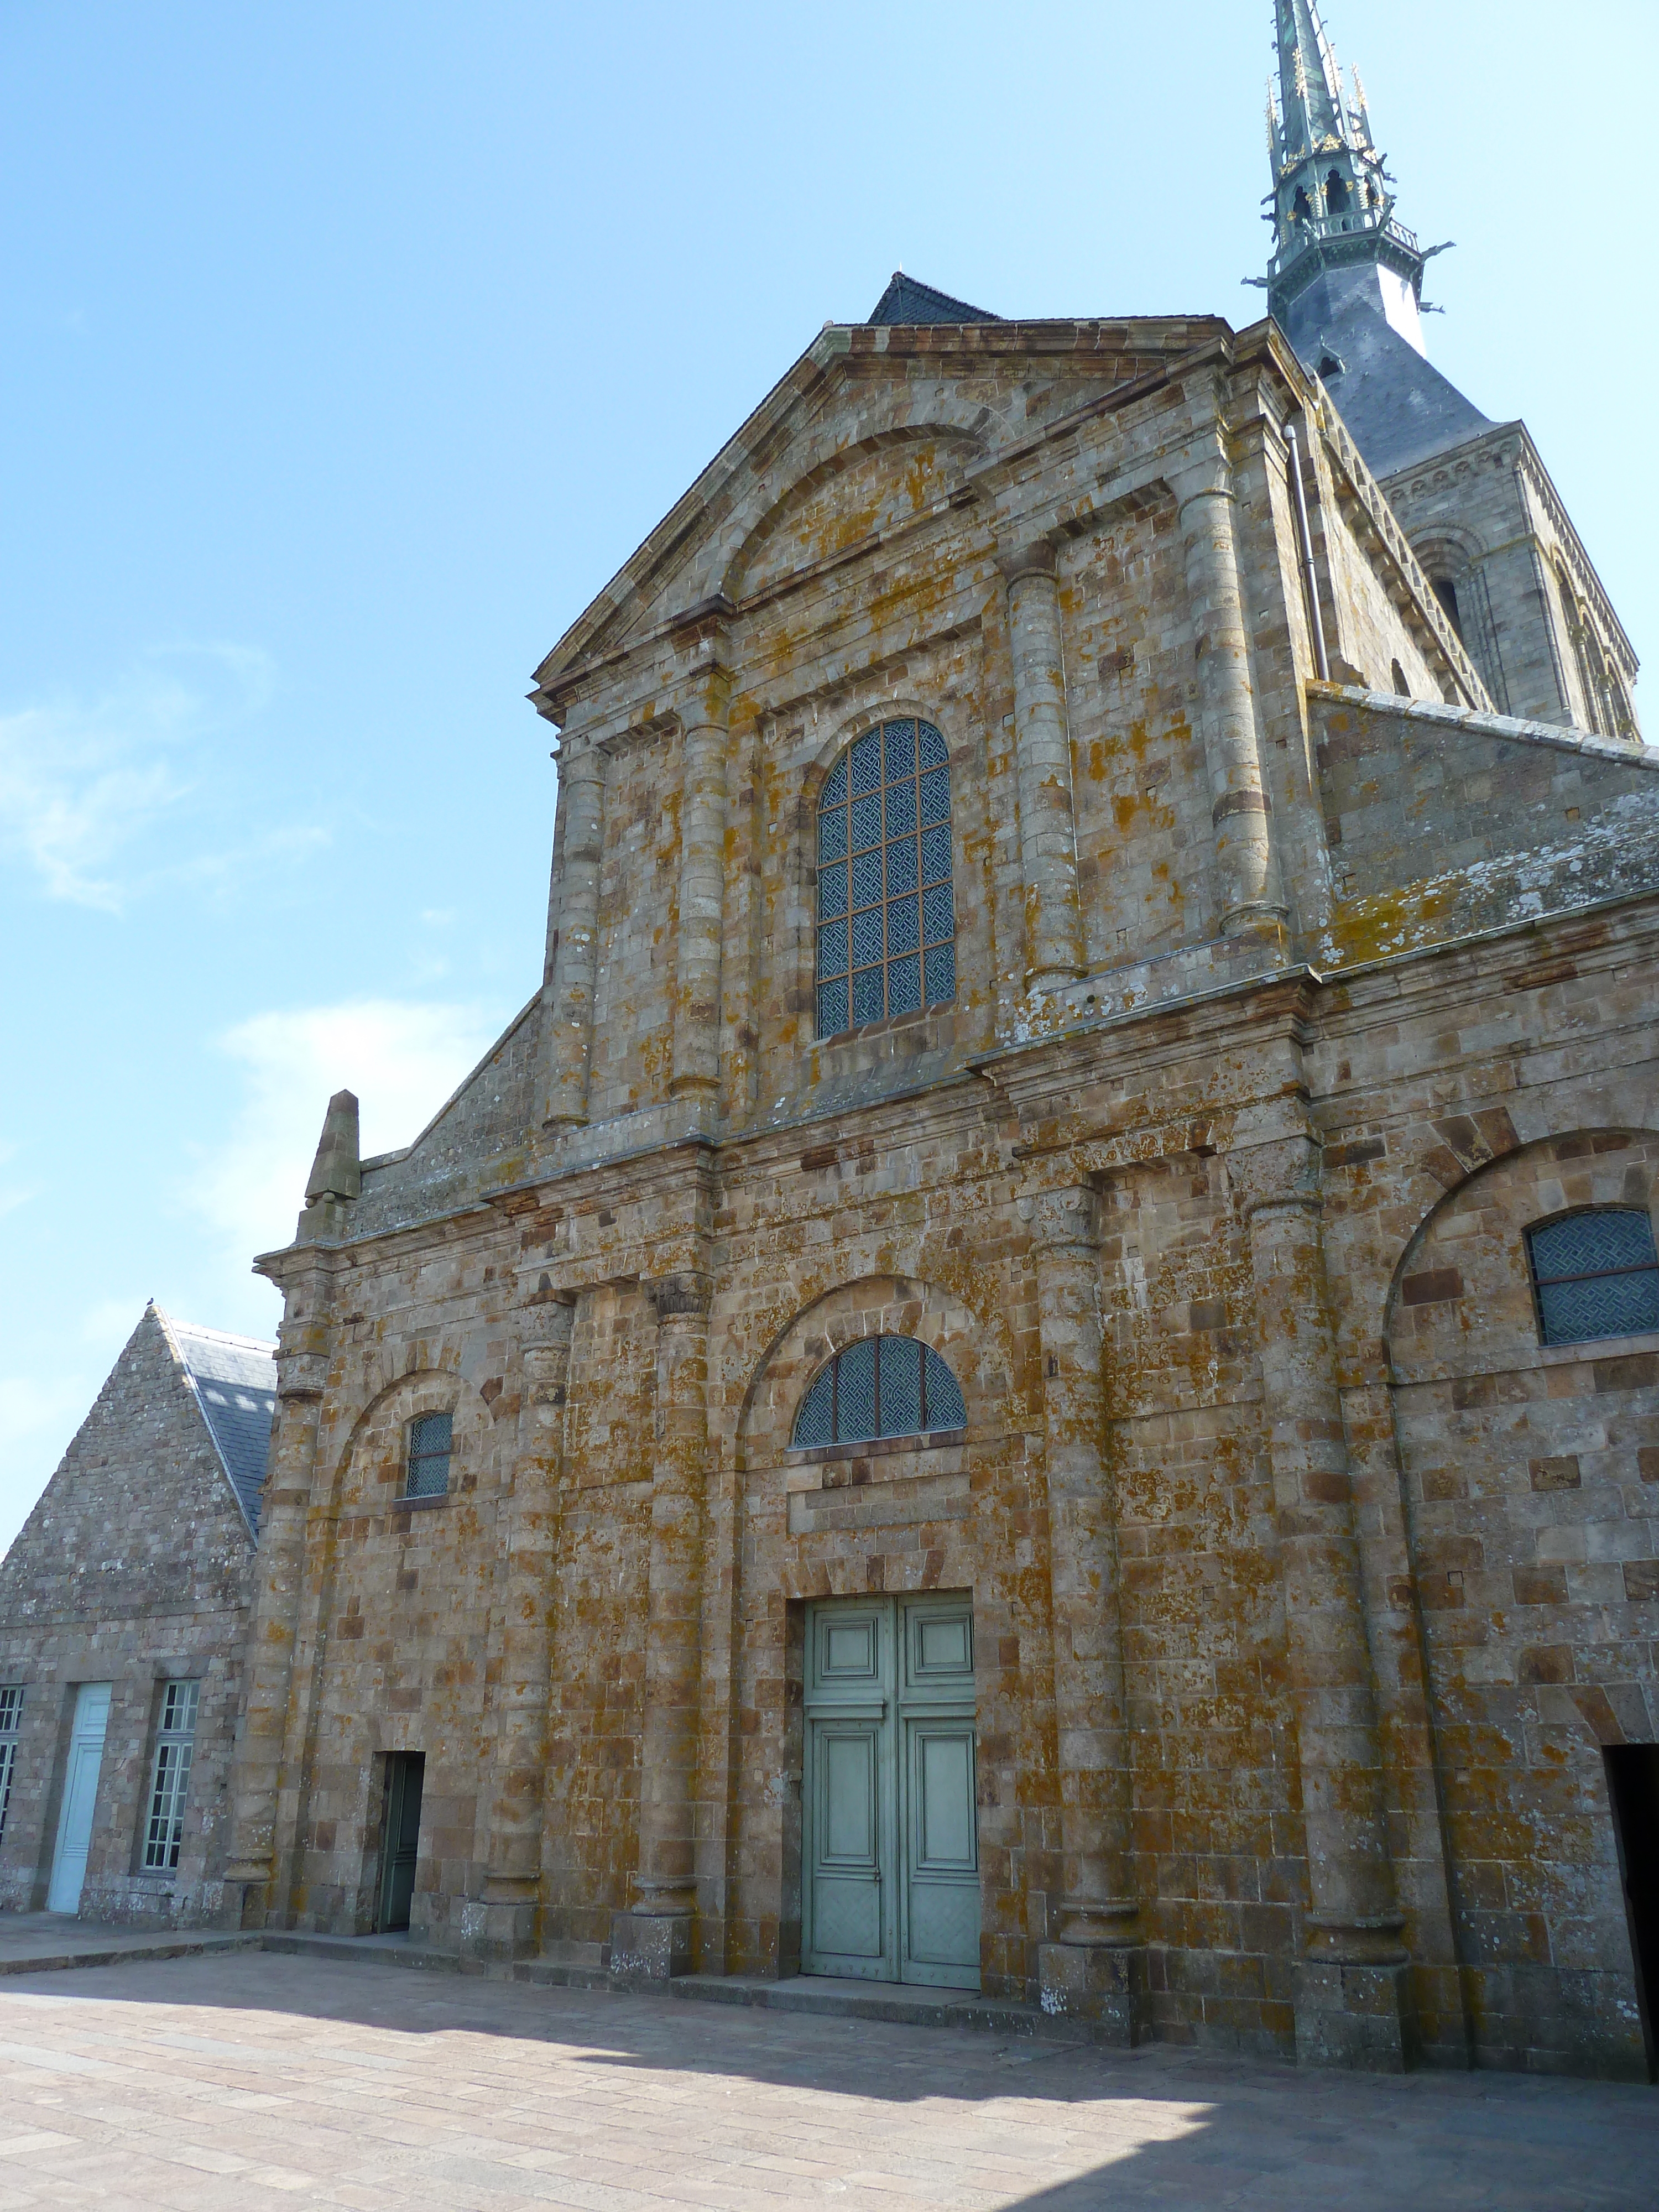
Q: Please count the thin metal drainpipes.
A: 1